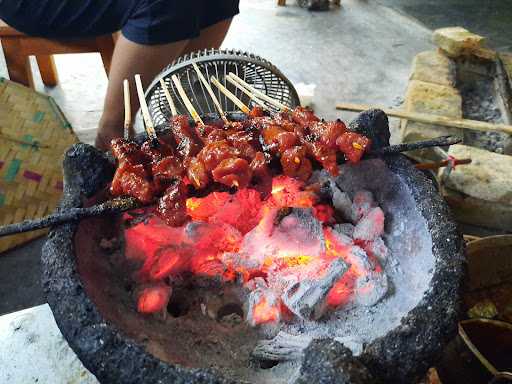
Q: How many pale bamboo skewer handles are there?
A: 8